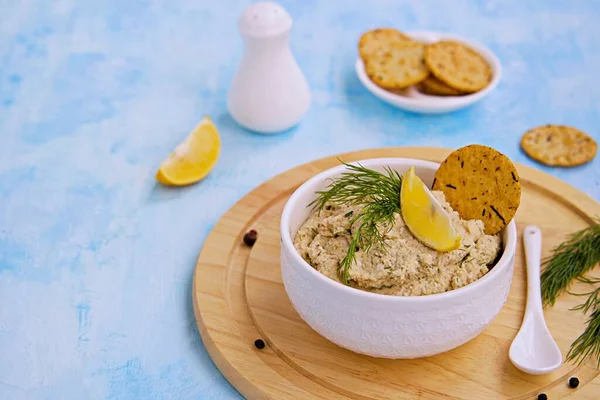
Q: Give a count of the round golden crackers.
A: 6